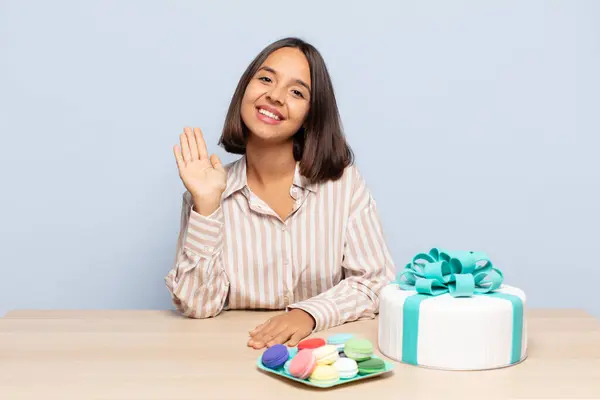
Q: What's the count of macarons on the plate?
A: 10